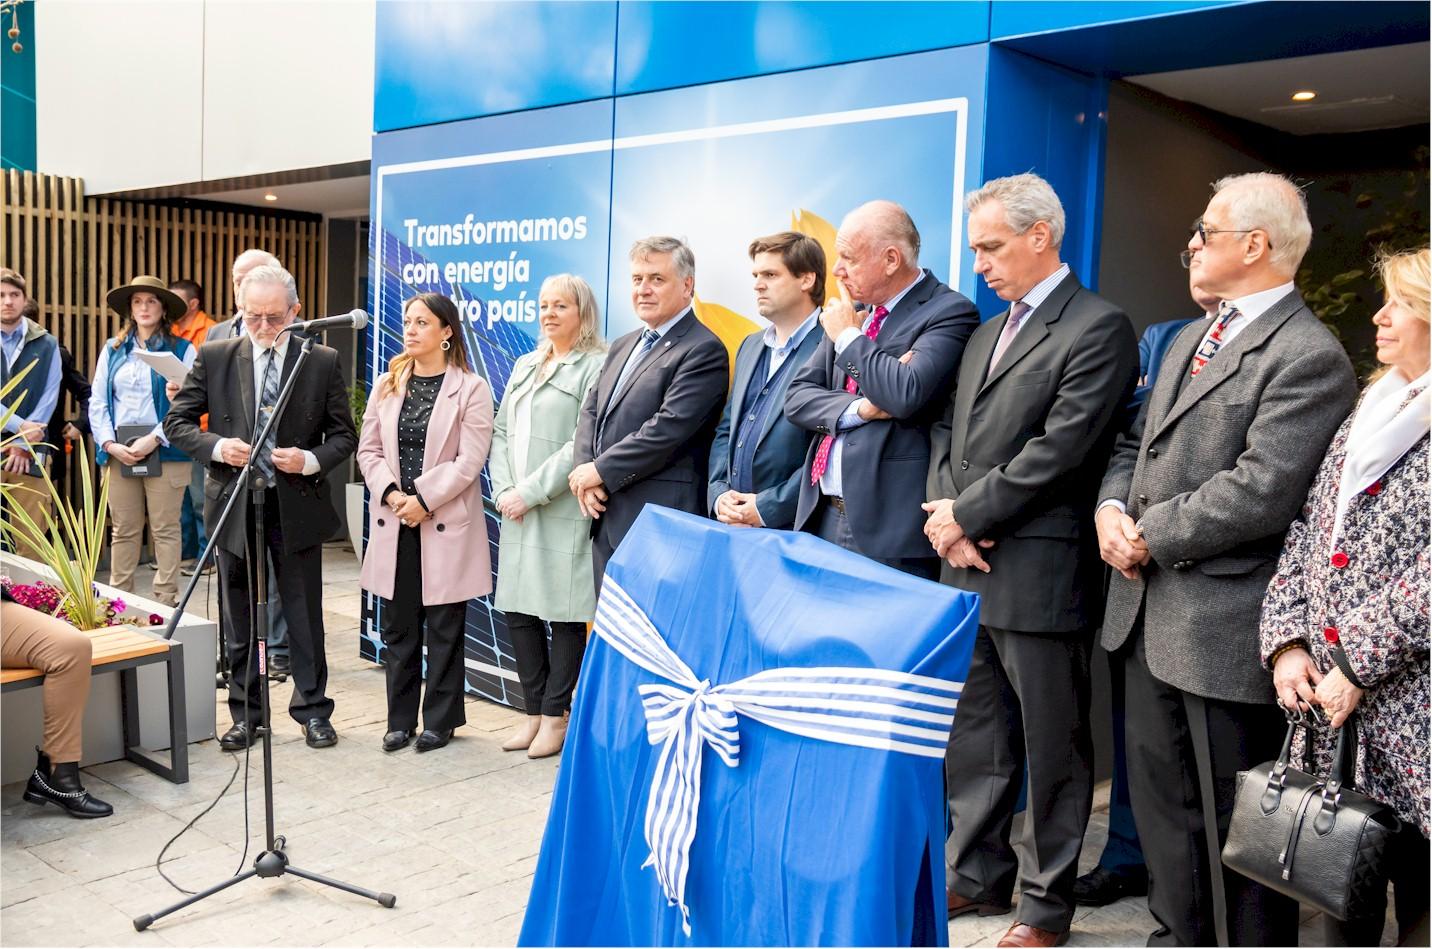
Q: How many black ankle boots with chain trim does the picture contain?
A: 1